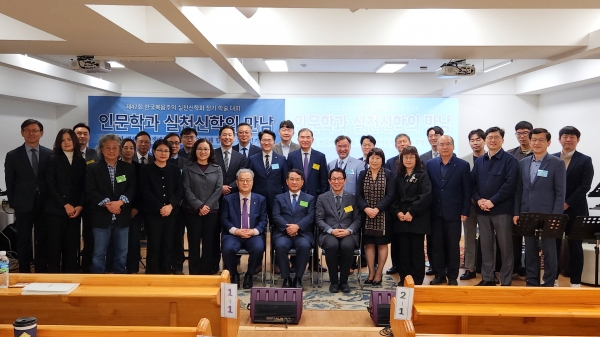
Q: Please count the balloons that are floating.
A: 0